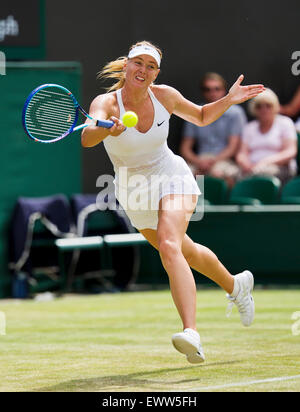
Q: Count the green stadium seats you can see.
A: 3